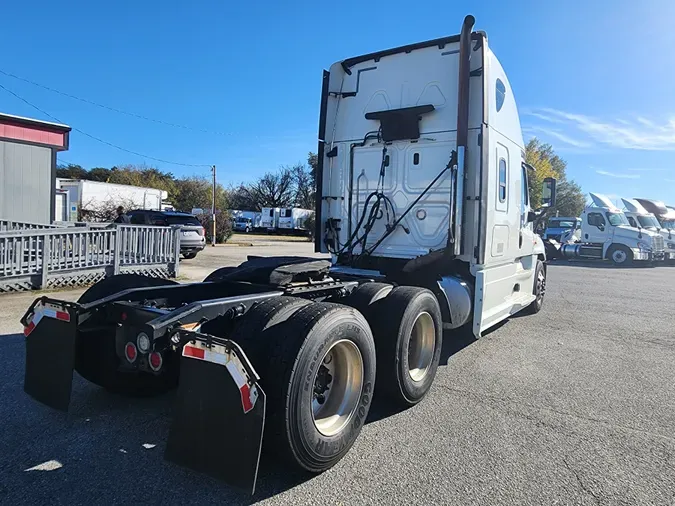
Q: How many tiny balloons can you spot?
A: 0